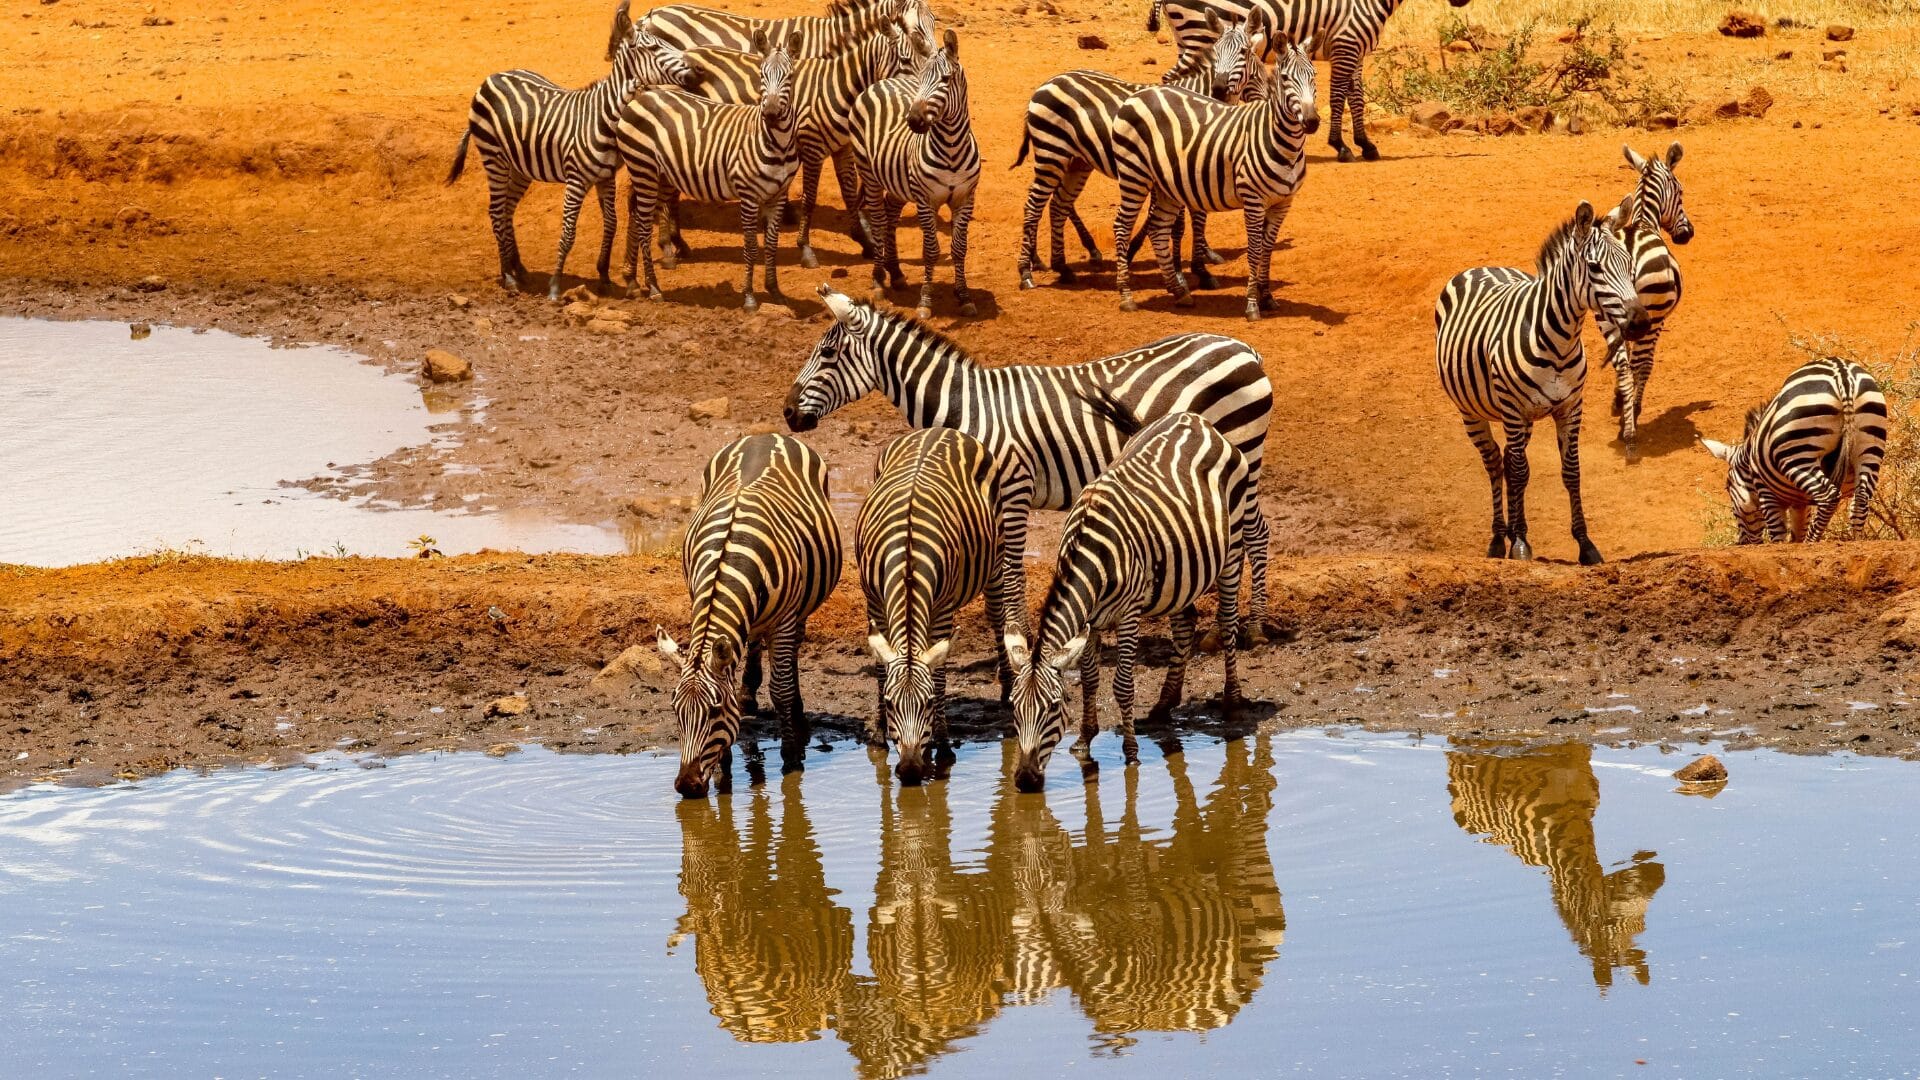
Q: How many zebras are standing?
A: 15